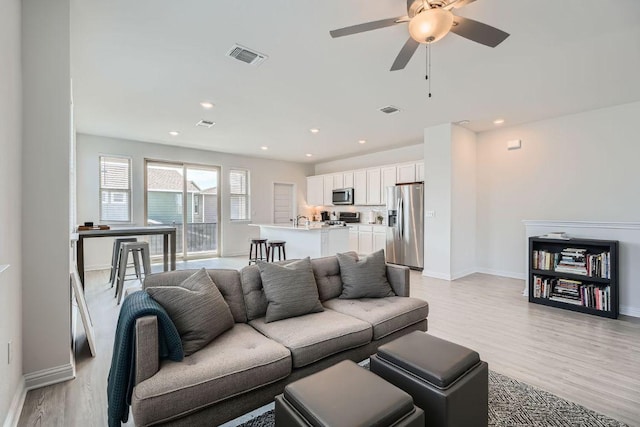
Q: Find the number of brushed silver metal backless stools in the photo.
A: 2